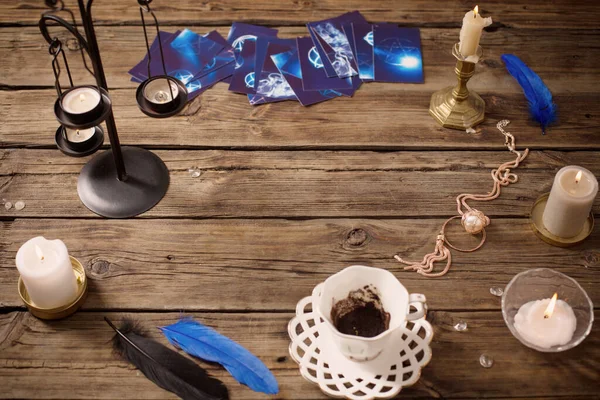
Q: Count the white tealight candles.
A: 3